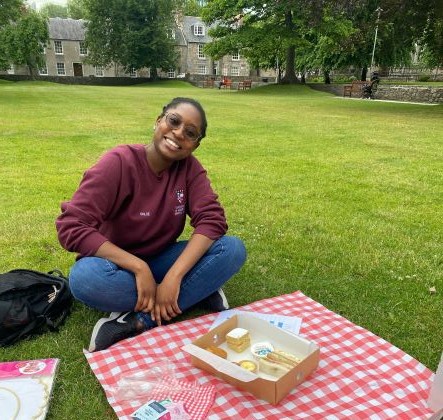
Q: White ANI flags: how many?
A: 0